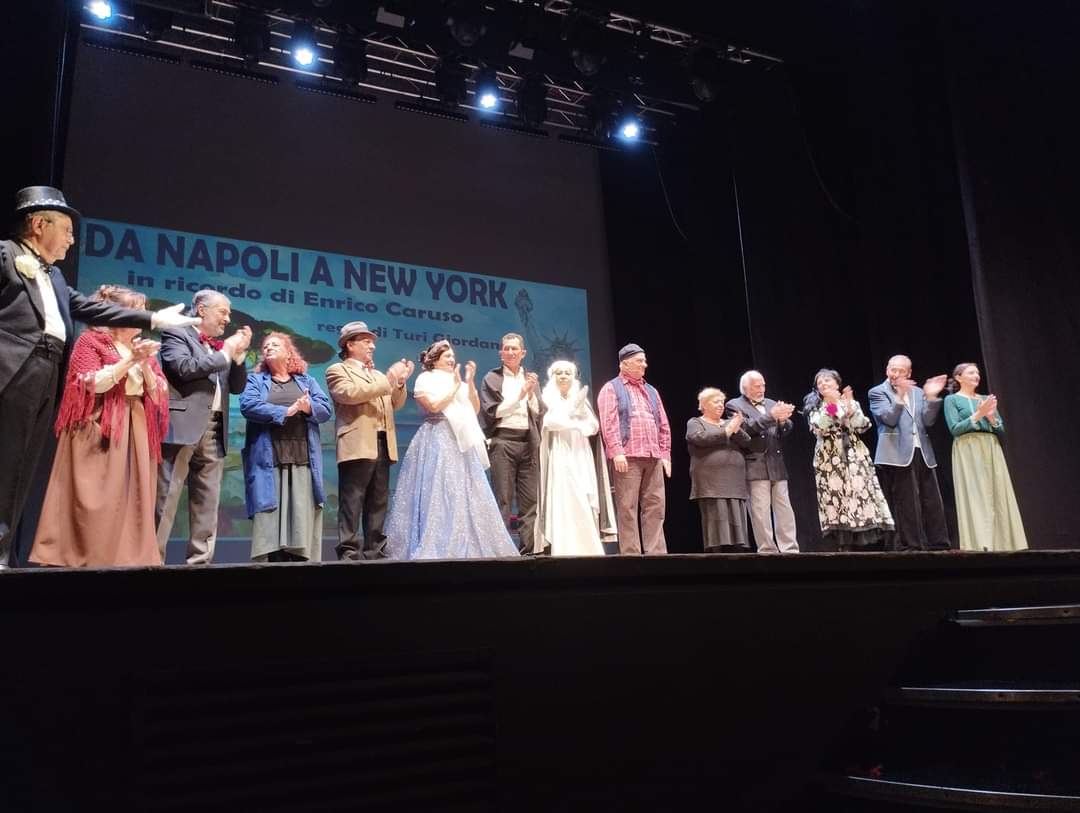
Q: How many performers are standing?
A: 14